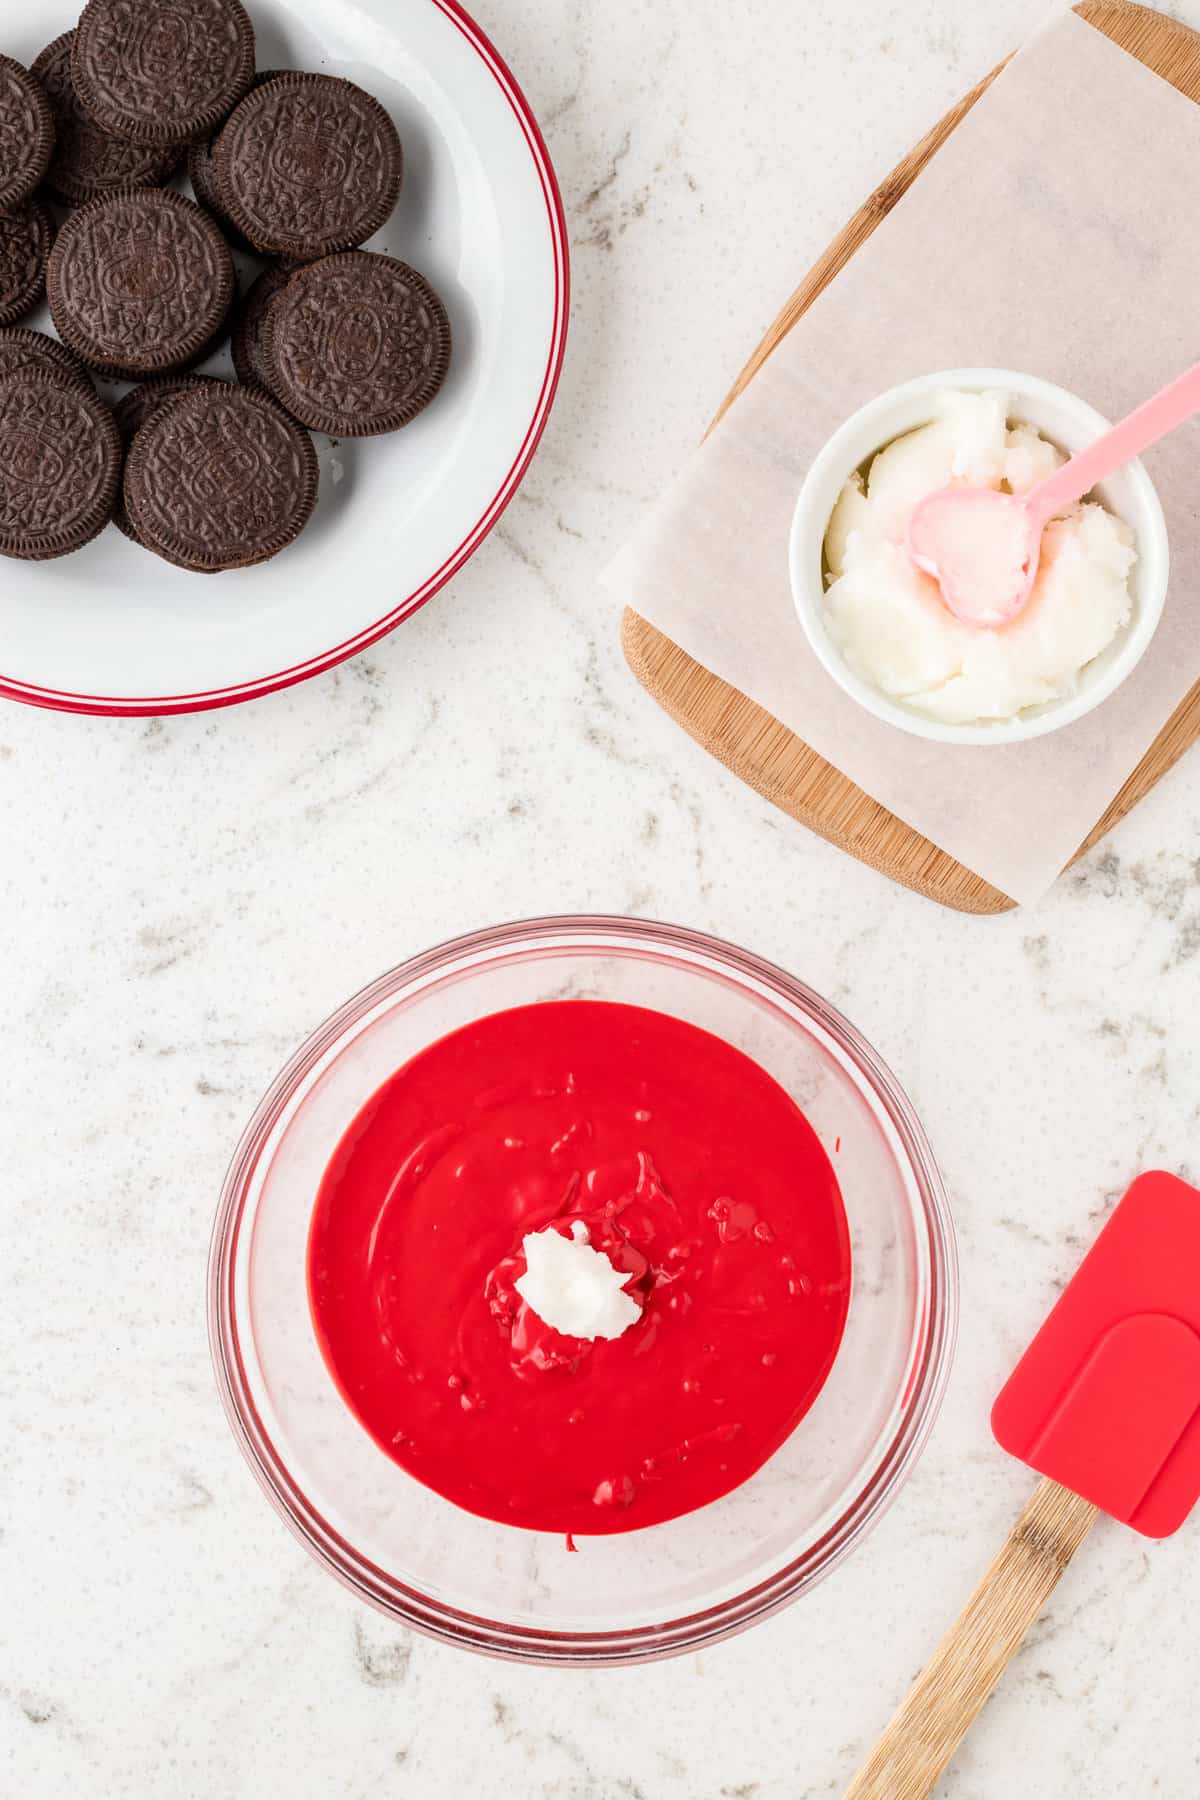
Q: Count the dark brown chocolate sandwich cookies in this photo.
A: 13